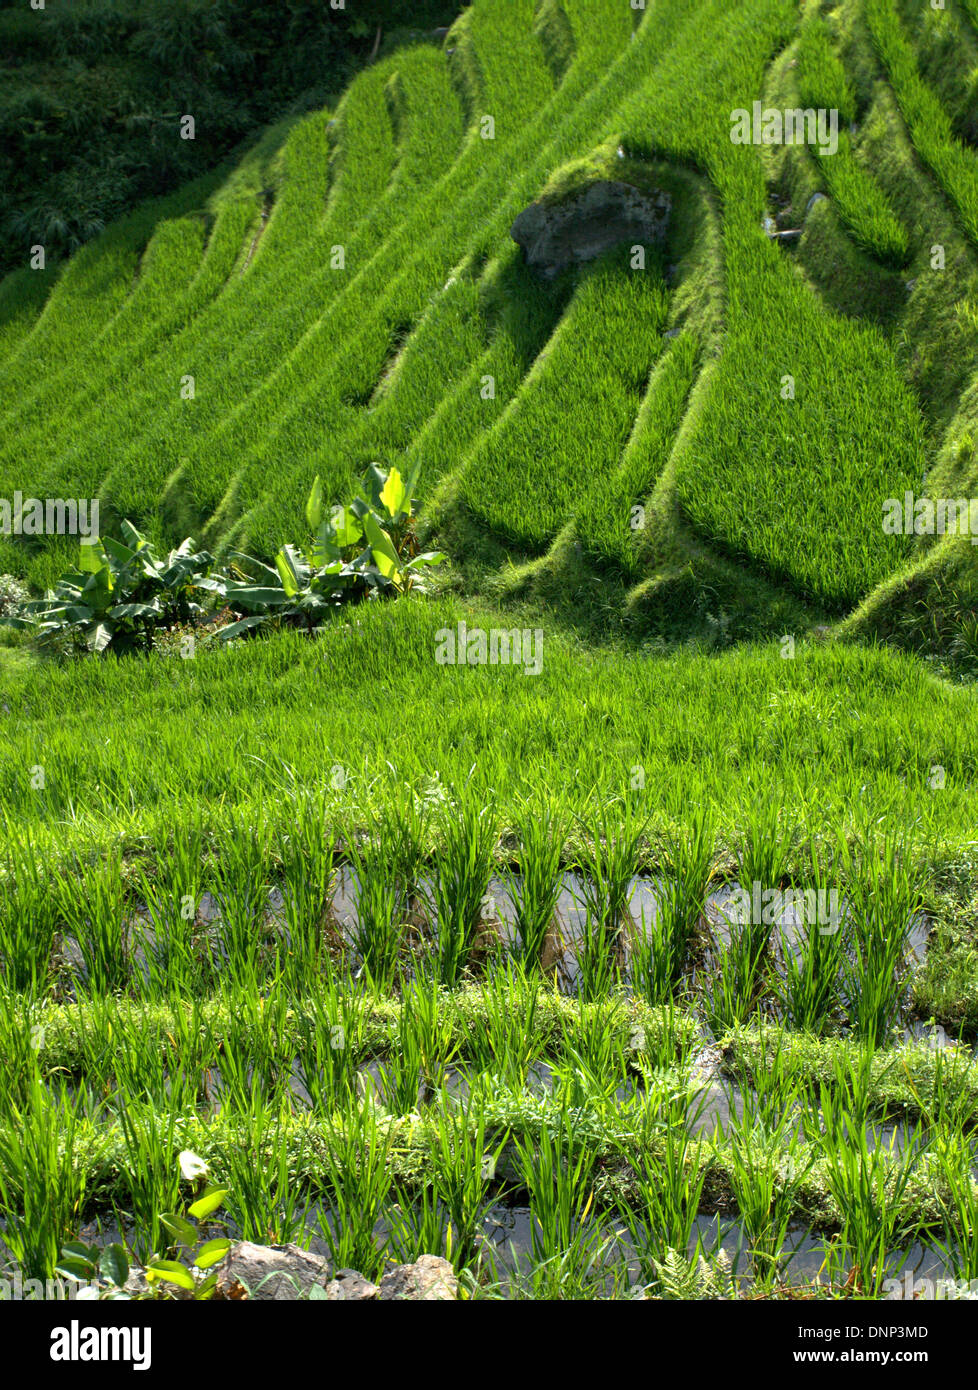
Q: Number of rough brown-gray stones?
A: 3